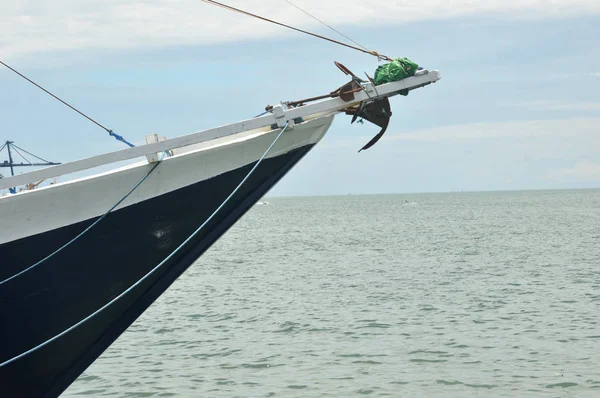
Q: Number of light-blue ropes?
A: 2